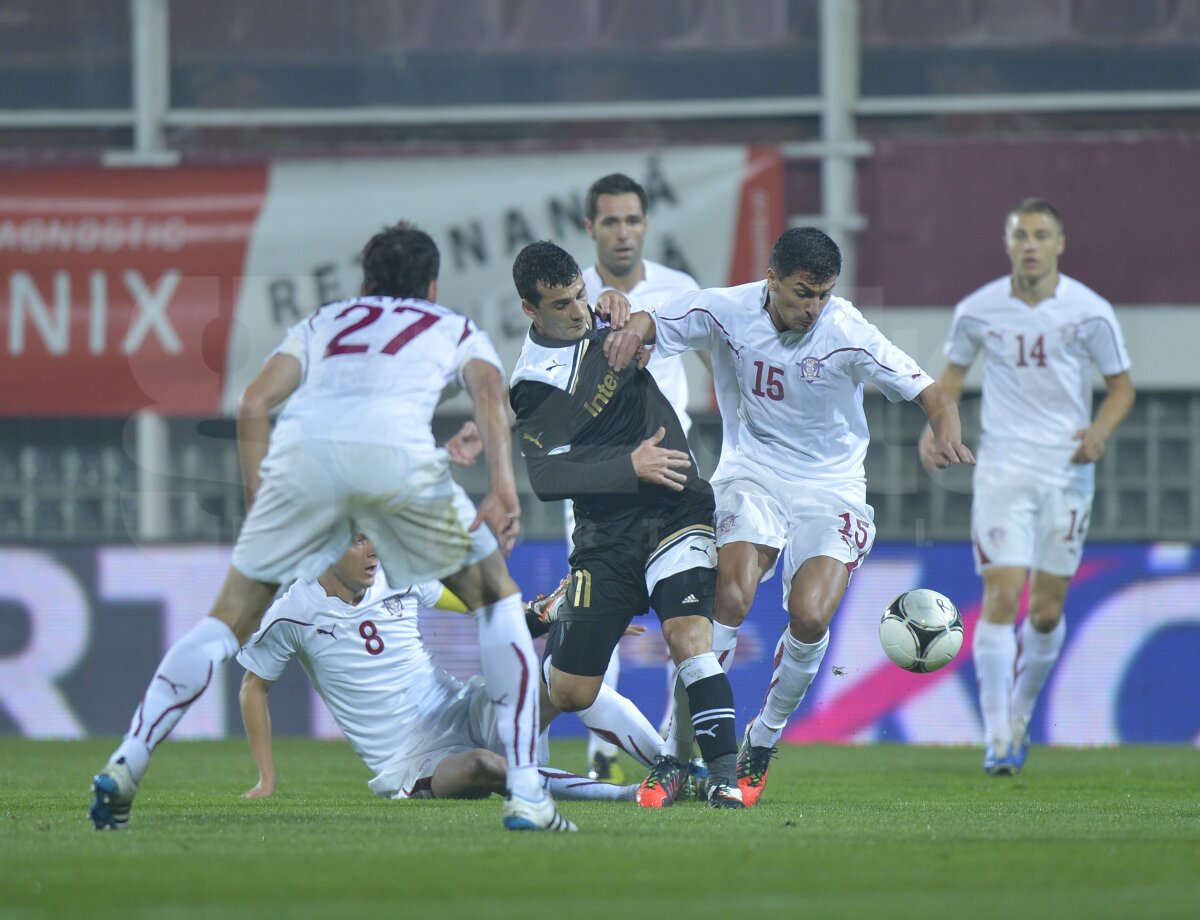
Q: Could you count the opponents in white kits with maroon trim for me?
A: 5